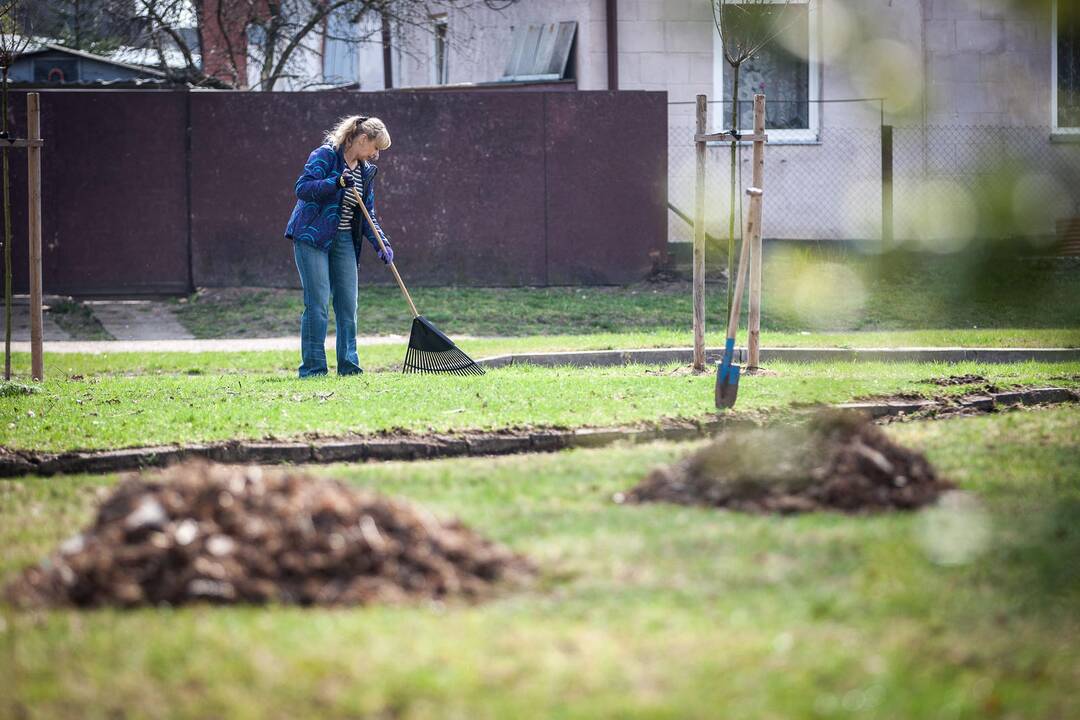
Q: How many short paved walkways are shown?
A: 2